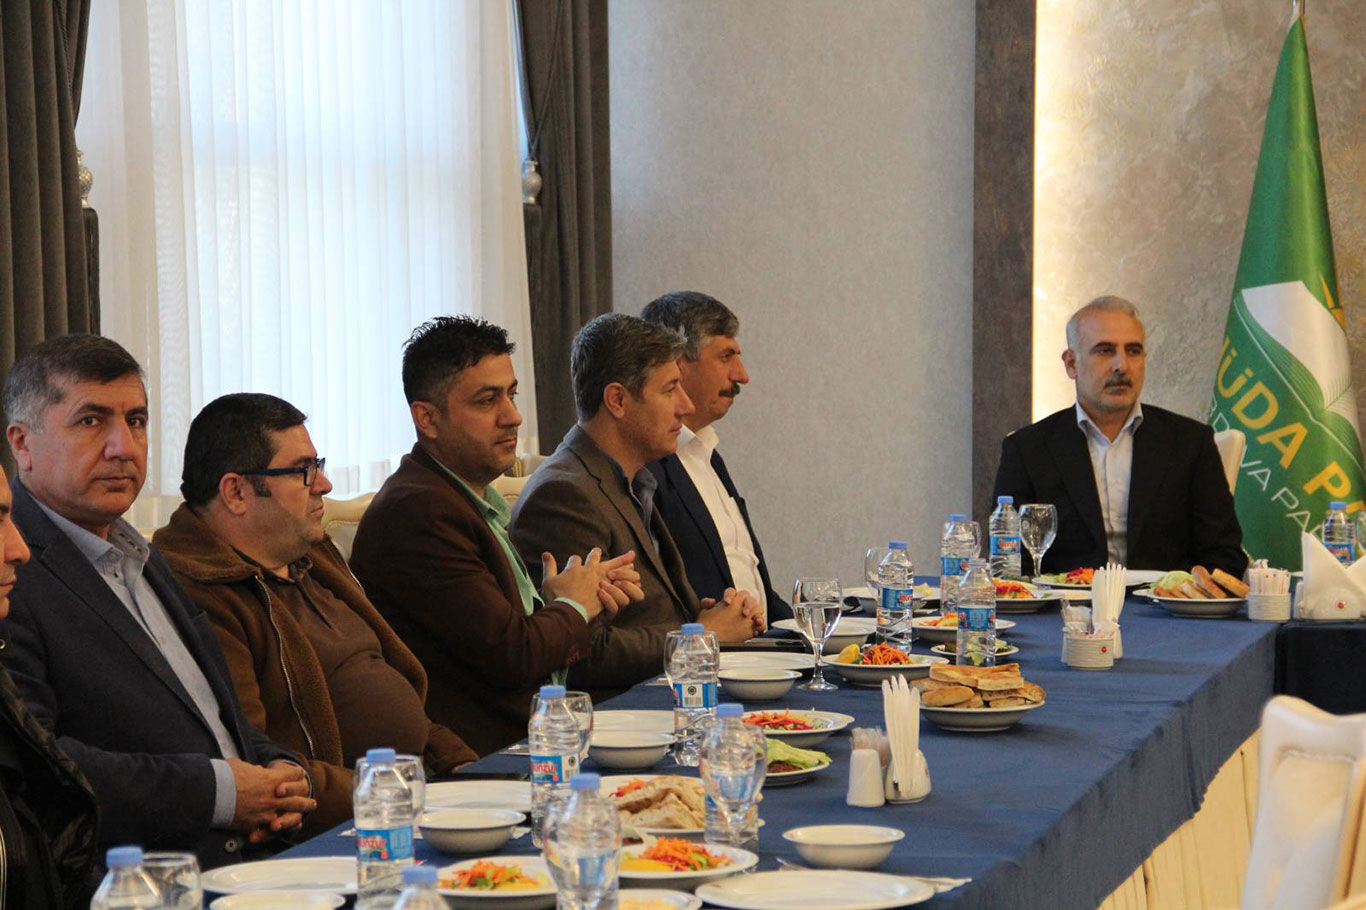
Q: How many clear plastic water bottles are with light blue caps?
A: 11